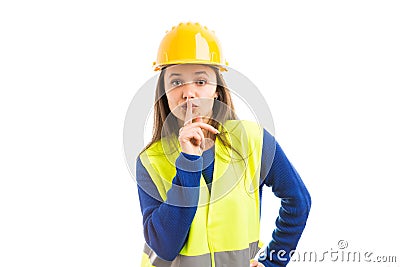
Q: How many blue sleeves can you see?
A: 2